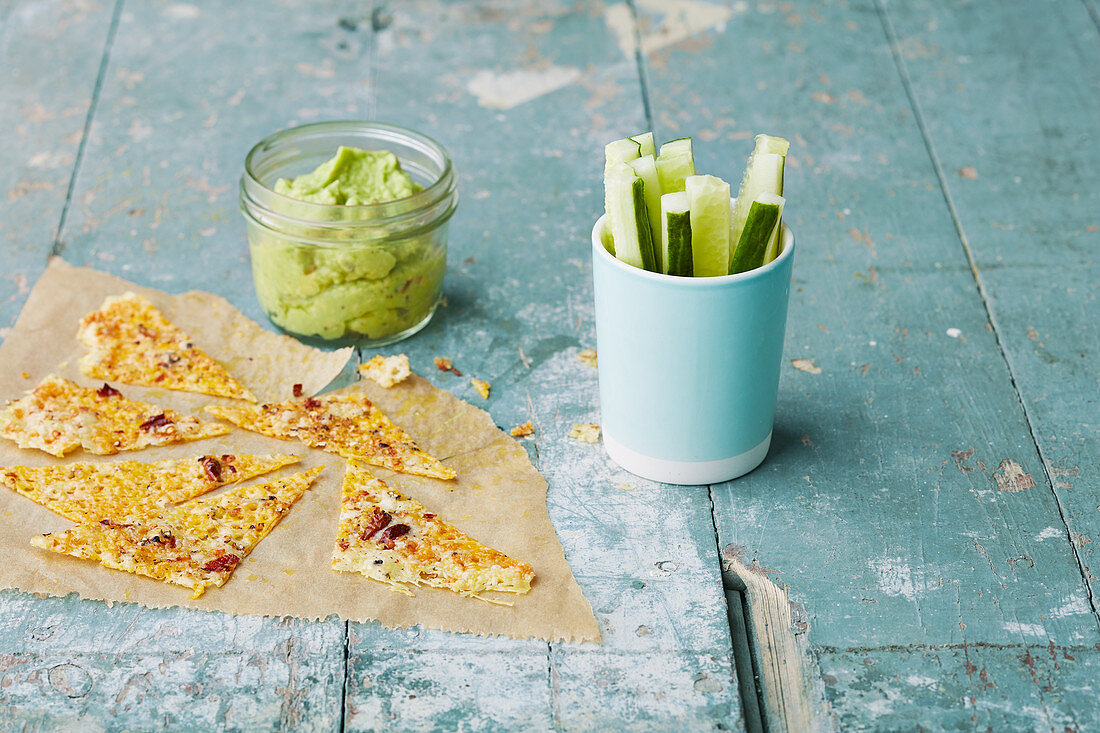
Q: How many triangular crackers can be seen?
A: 6